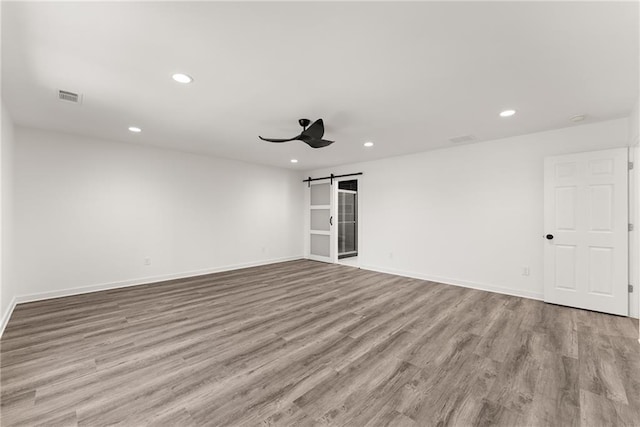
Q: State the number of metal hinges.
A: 3